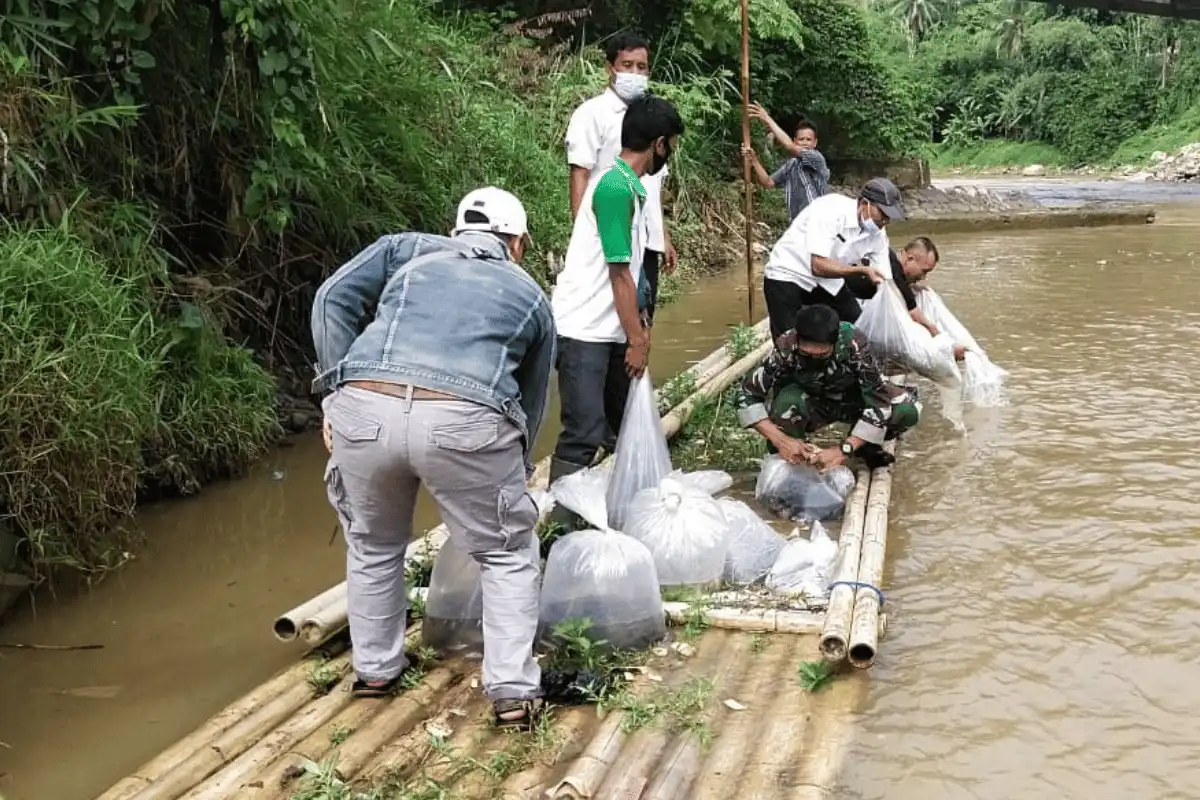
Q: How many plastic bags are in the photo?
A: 9